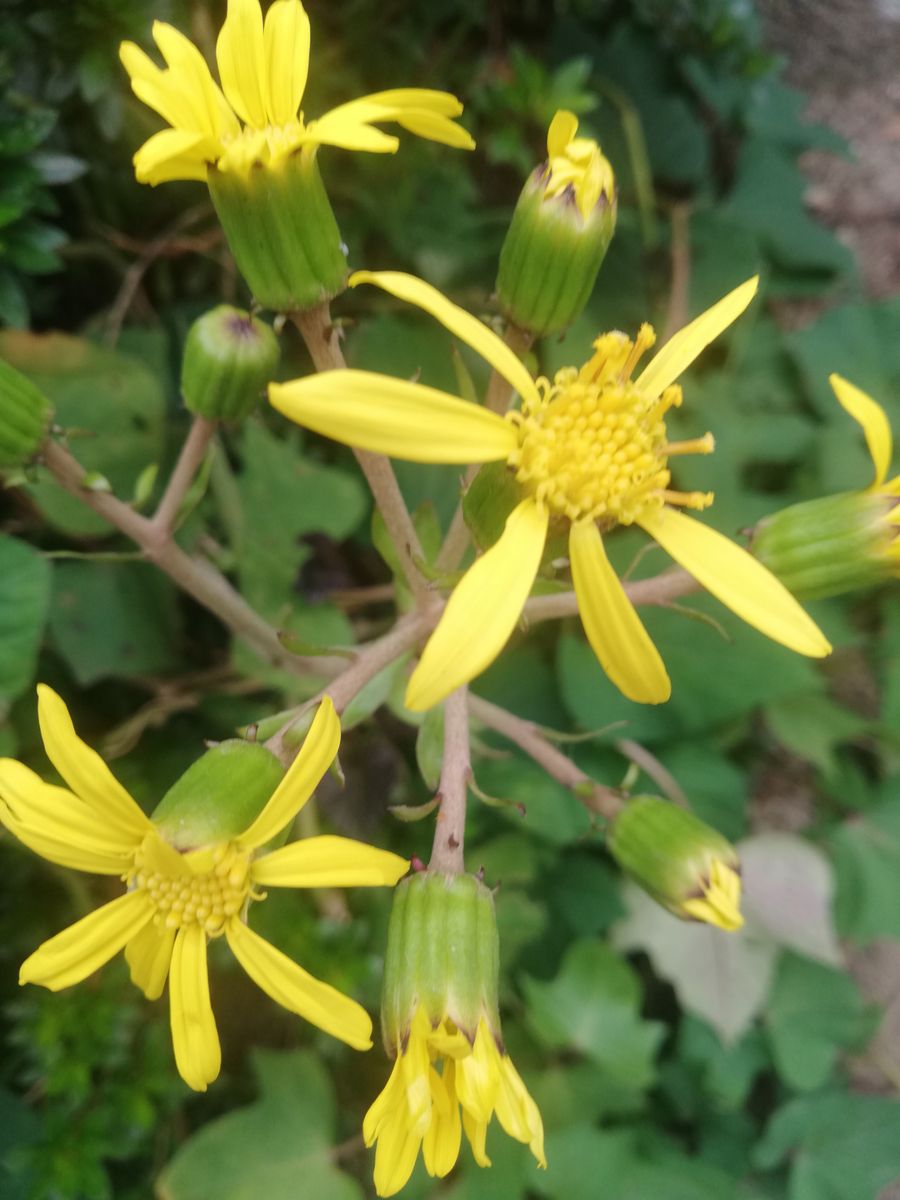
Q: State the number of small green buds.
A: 2